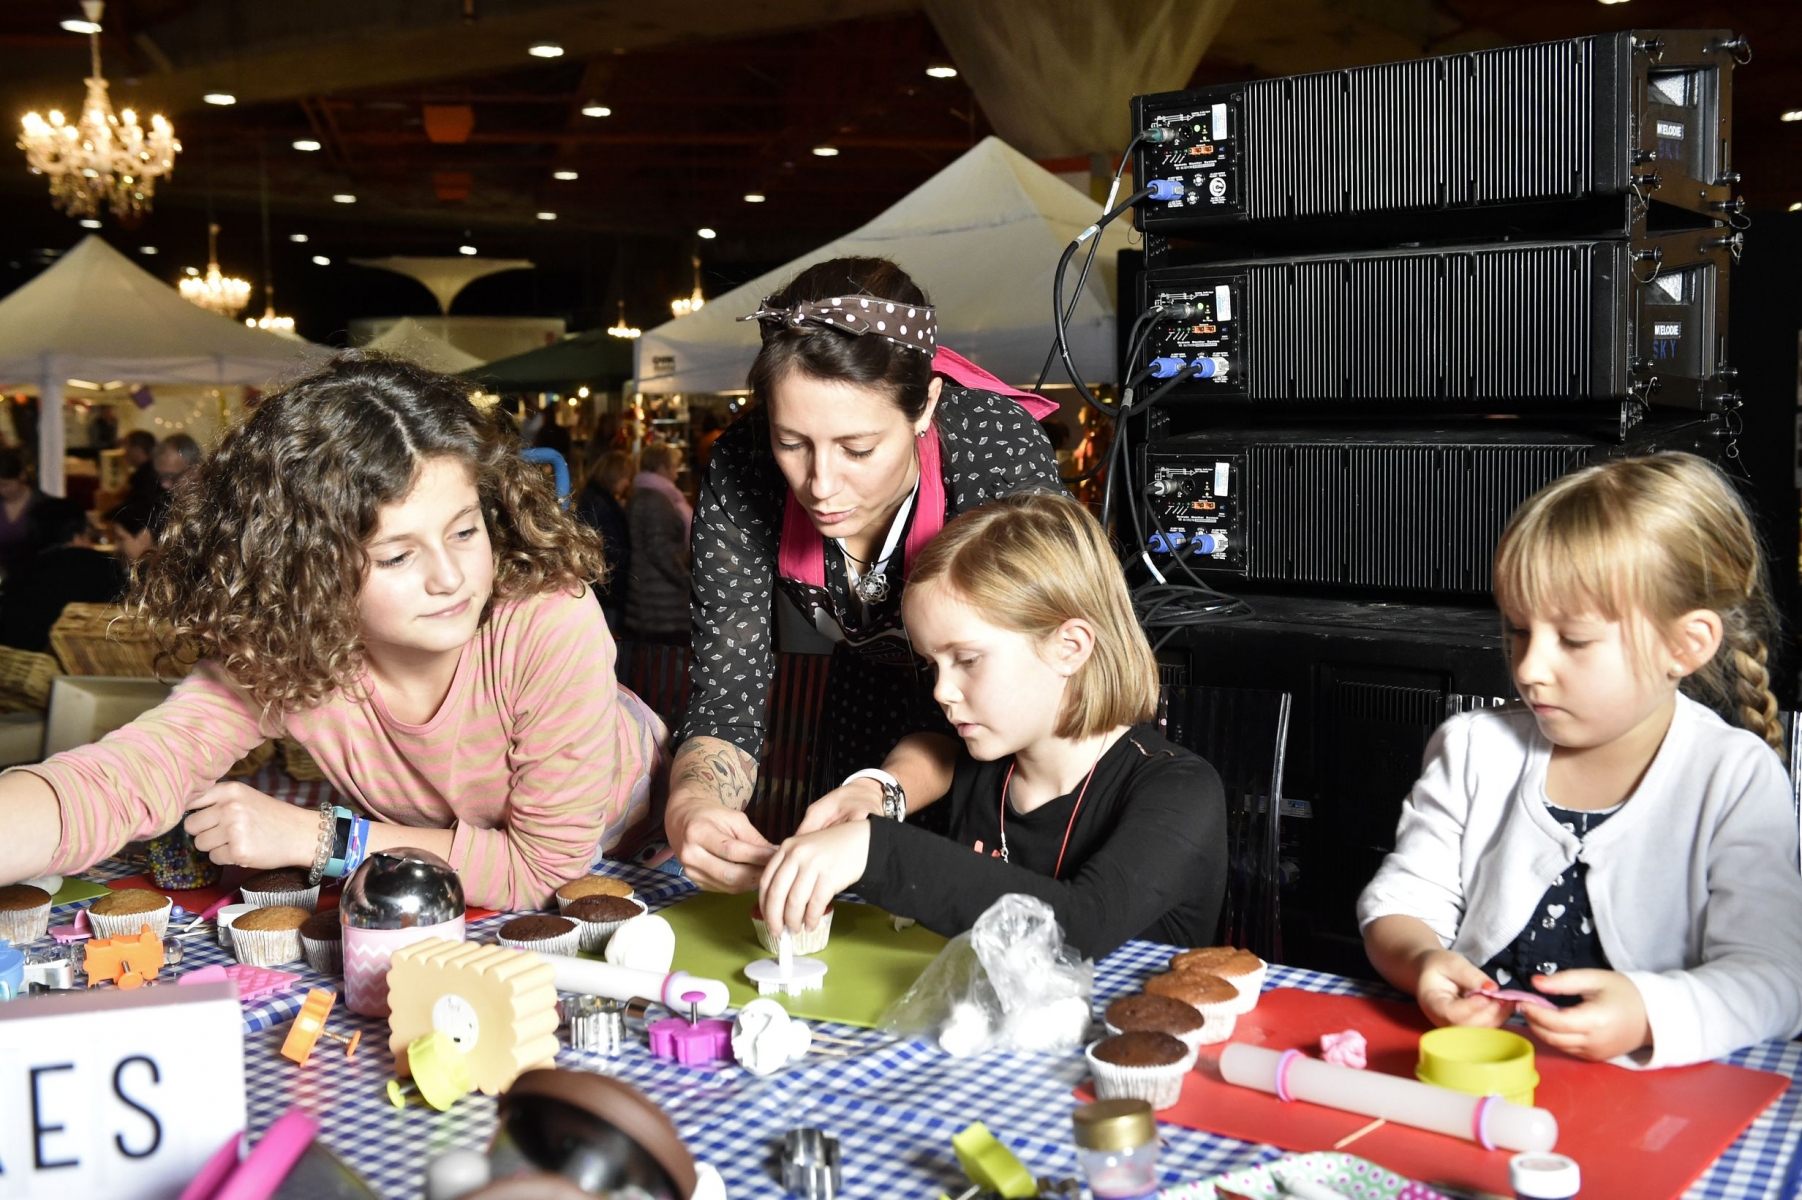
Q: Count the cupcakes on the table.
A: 13